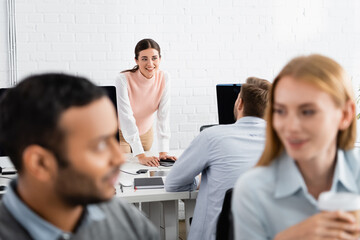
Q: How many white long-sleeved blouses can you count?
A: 1